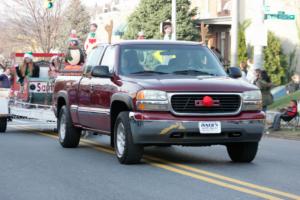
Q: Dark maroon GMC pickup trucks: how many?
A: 1